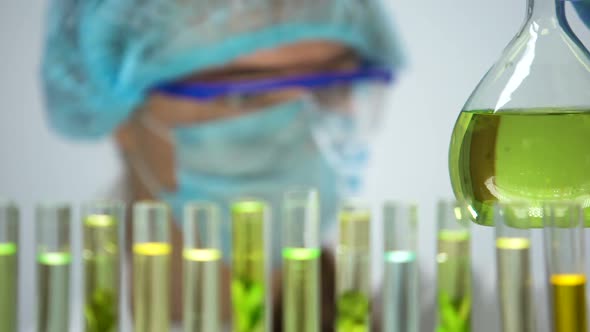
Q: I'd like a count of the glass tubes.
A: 12